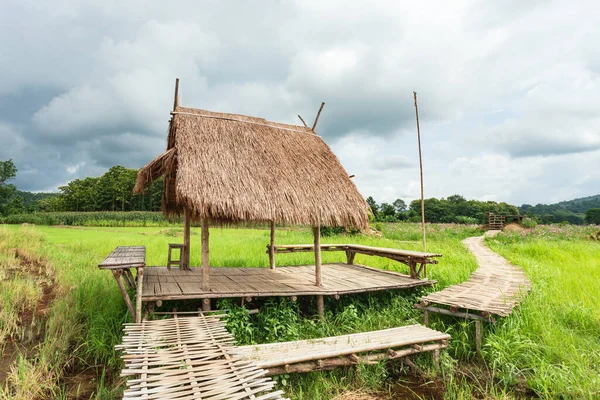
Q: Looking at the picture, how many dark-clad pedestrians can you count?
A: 0